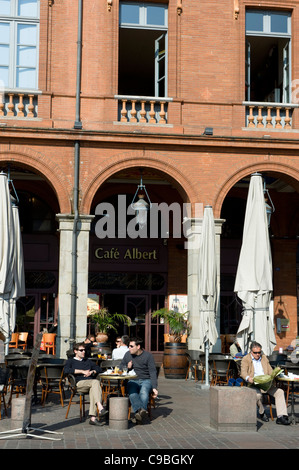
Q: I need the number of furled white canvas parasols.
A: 4